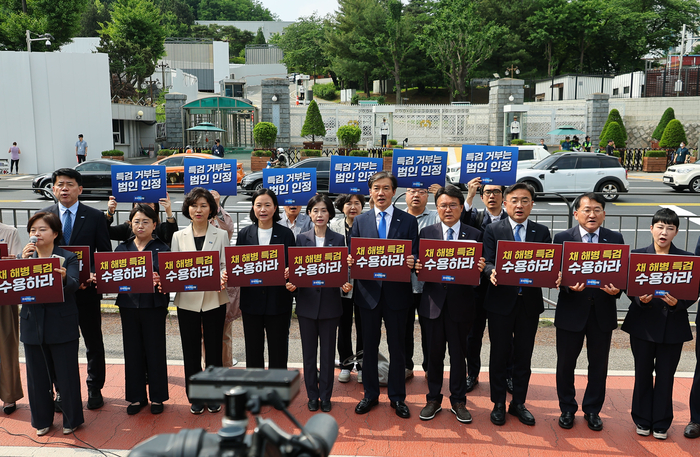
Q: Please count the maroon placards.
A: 12